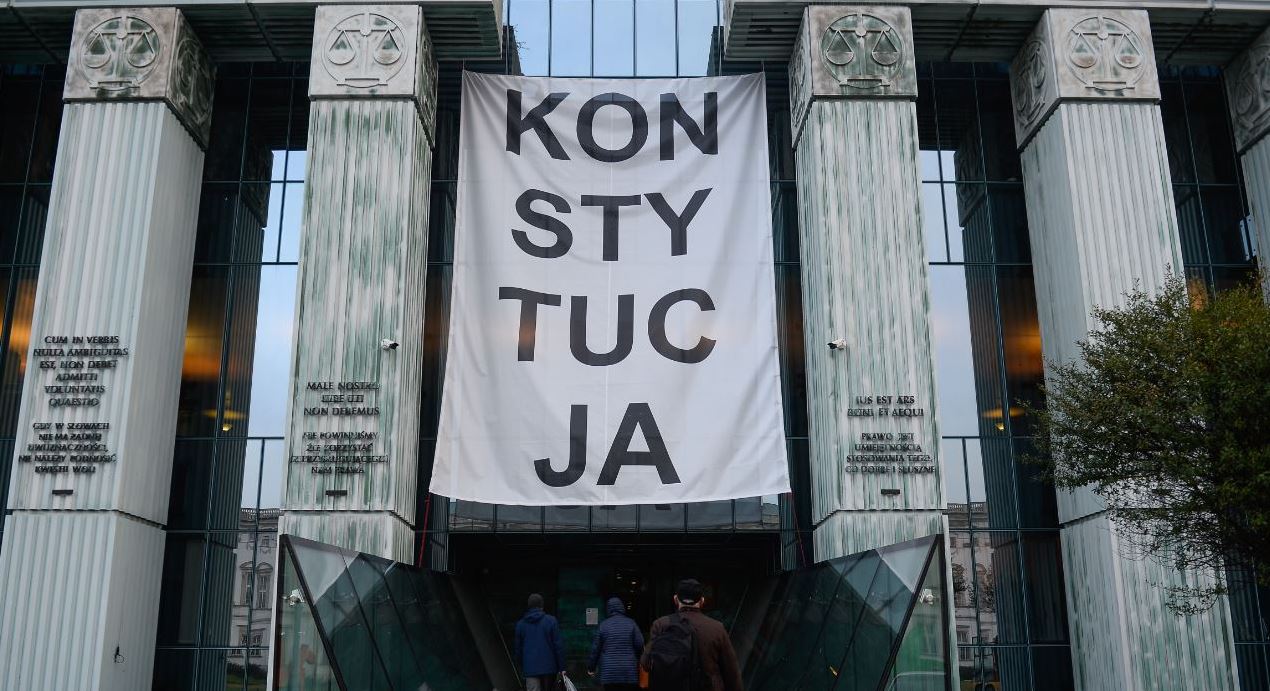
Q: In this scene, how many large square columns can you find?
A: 5